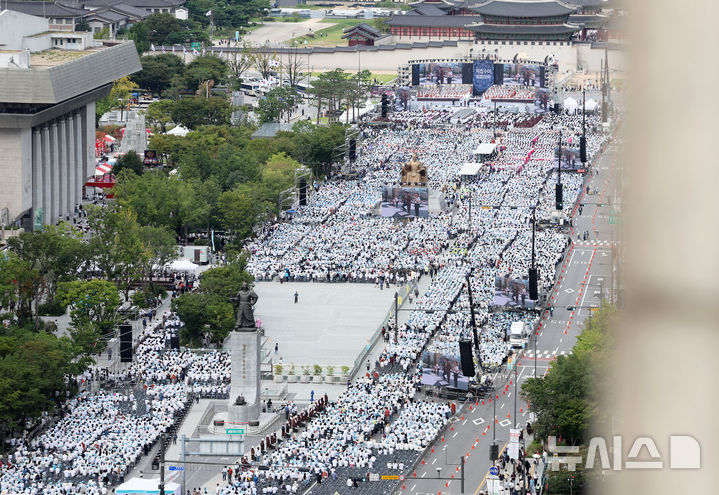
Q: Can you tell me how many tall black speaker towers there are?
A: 8